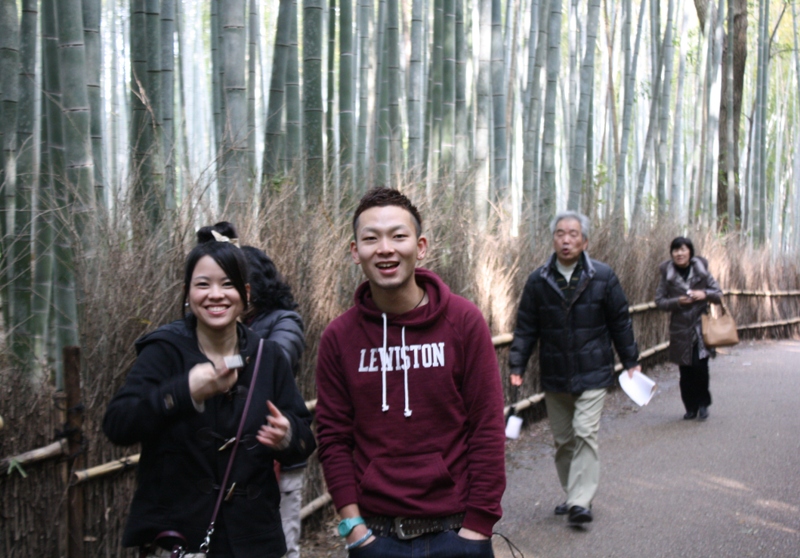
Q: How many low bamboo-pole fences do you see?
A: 1